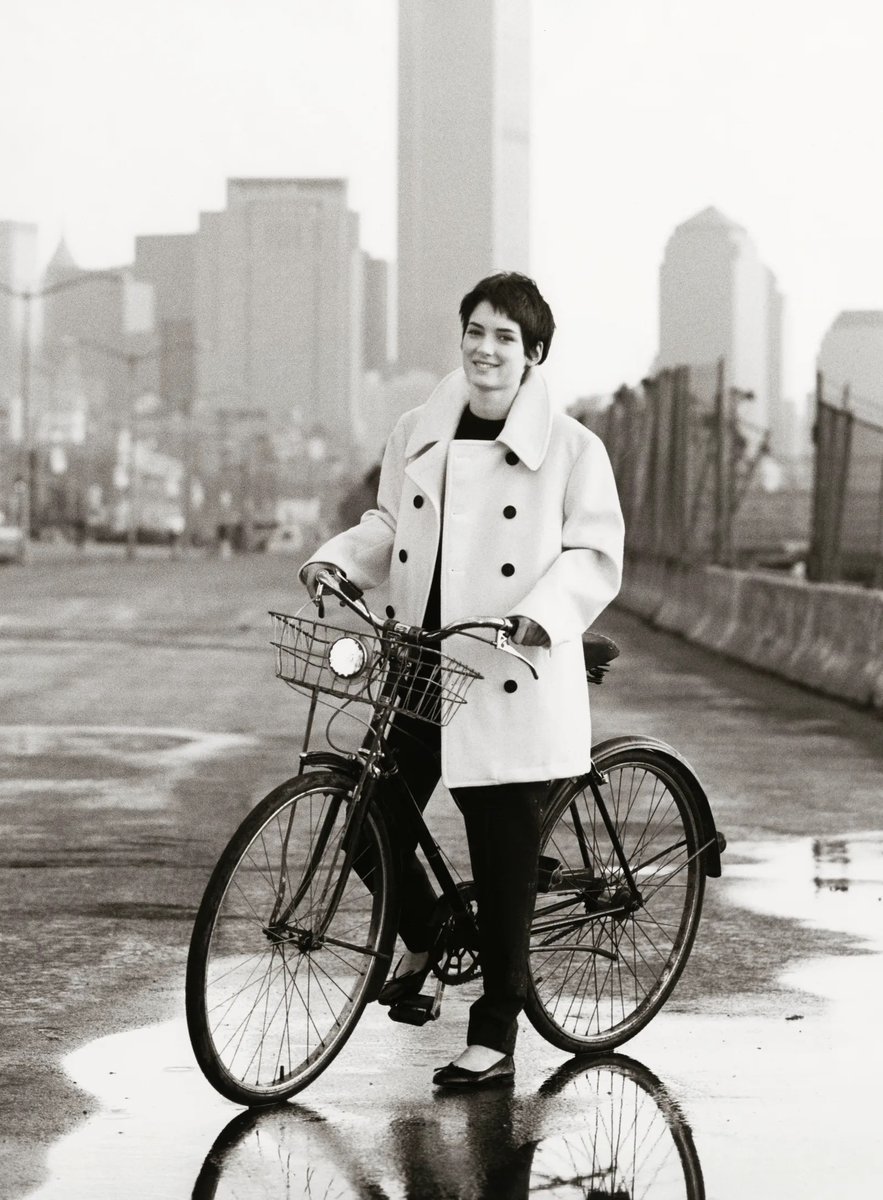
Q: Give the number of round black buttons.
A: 7